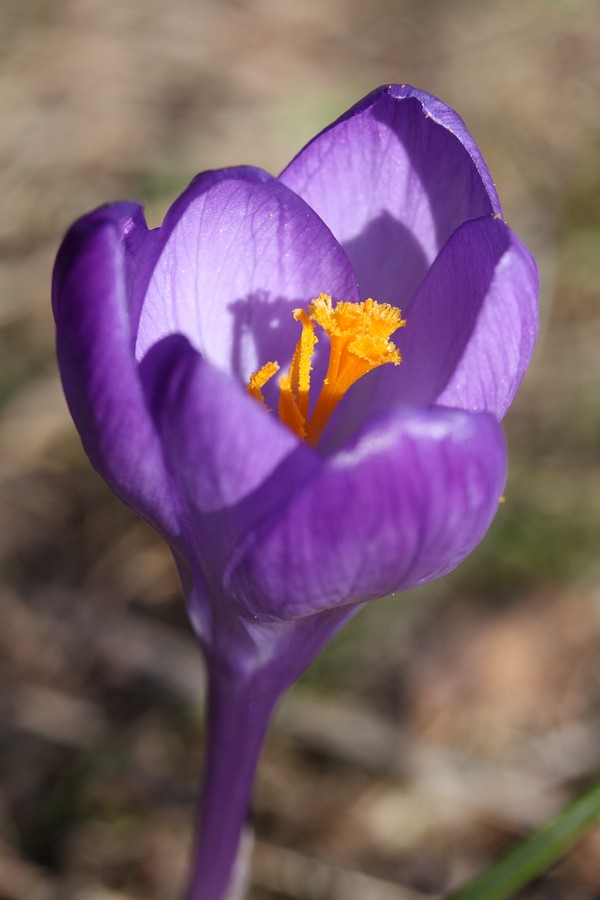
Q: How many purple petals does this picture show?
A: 6